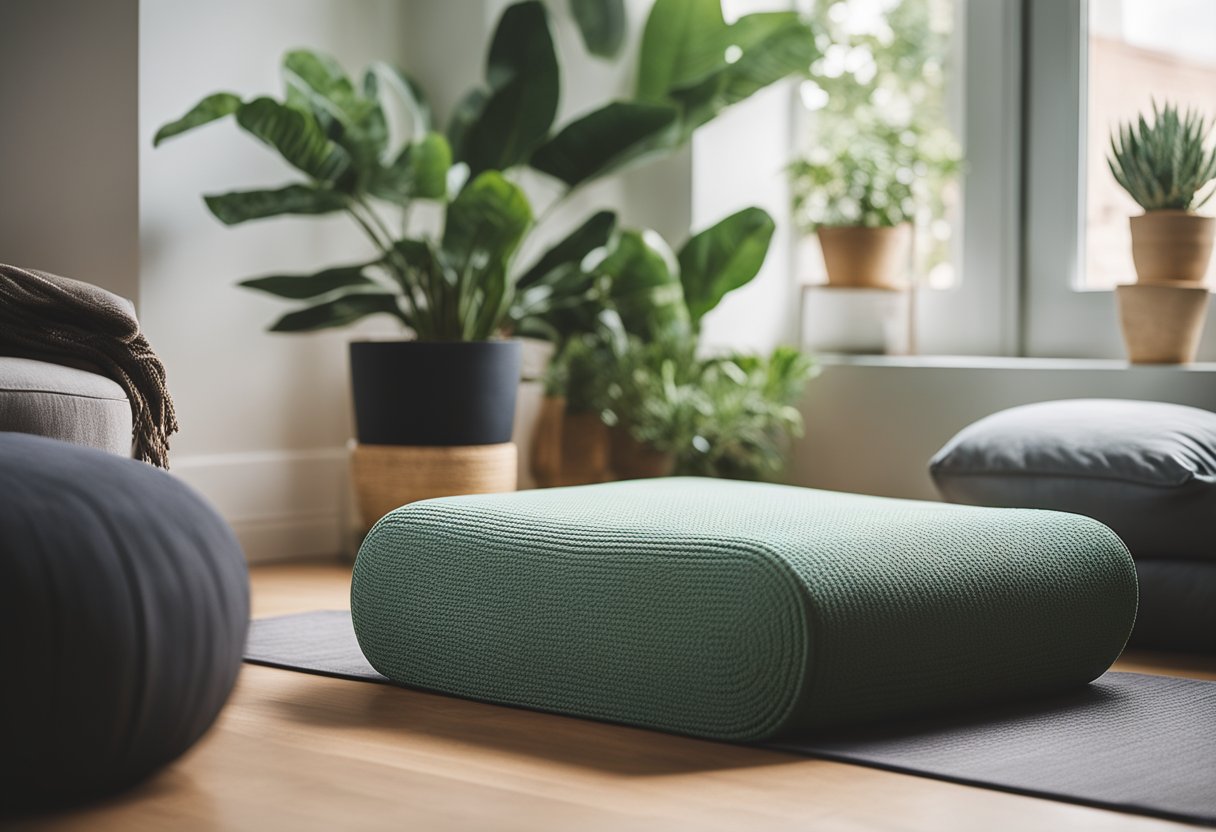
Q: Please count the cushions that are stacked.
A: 2